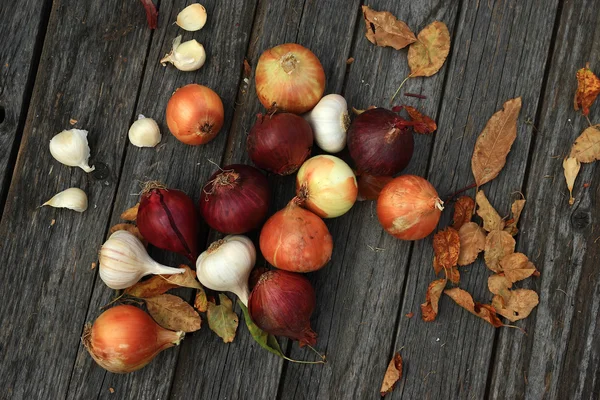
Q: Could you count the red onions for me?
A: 5